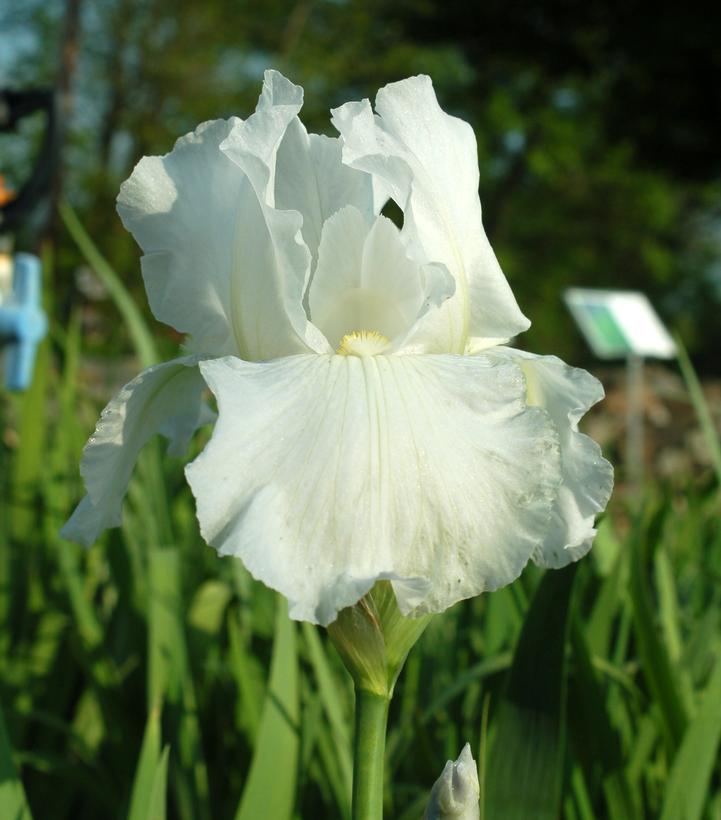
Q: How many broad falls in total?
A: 3